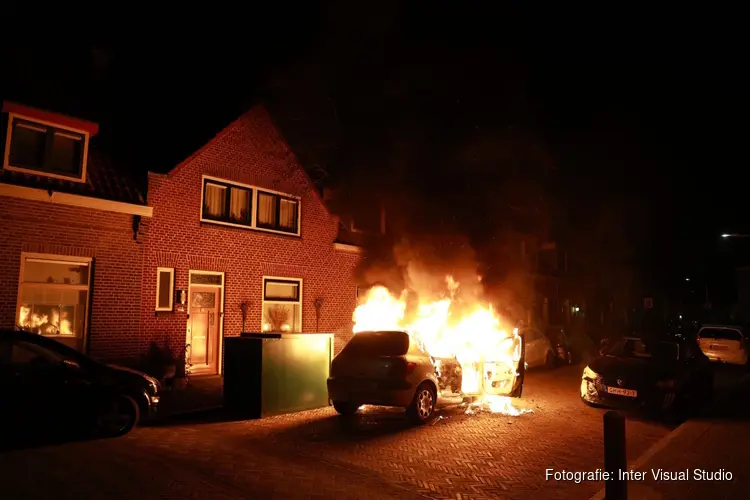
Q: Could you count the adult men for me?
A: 0